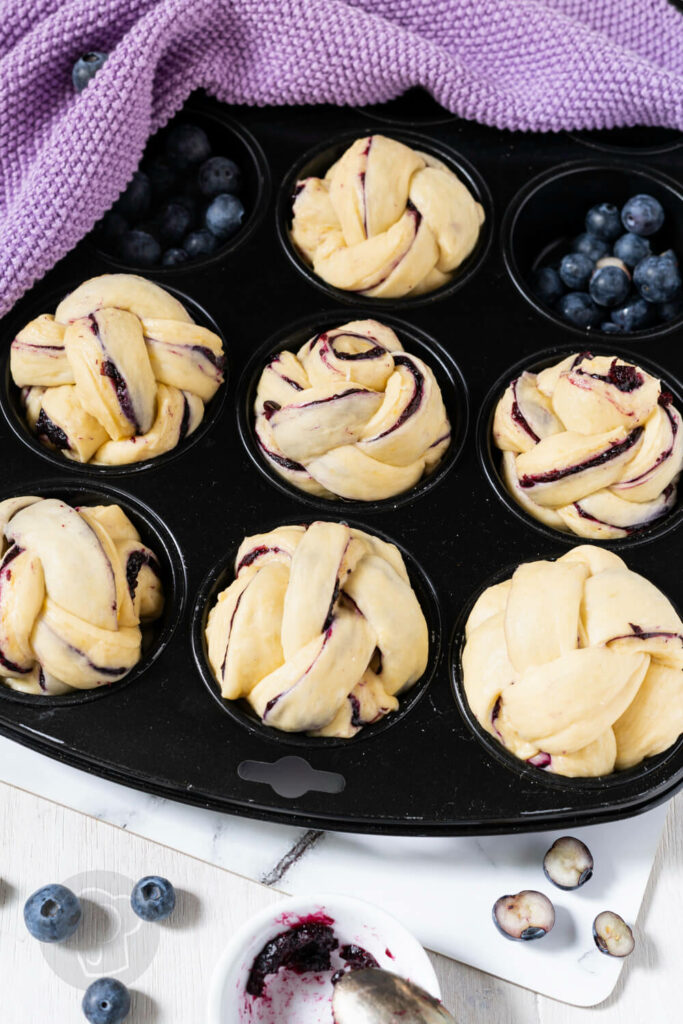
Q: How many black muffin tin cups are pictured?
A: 11